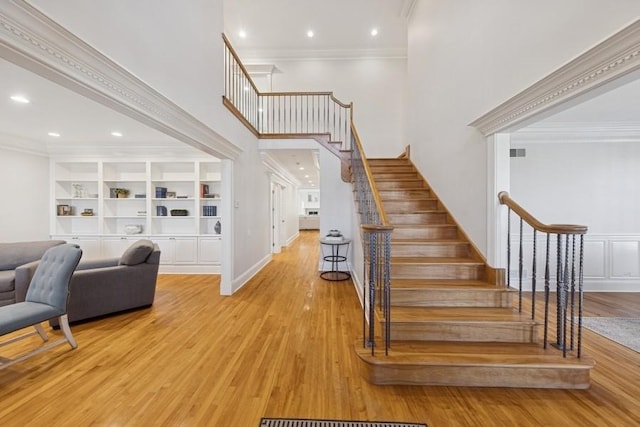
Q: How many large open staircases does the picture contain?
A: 1